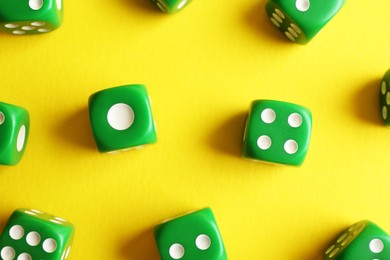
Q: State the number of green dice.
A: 10